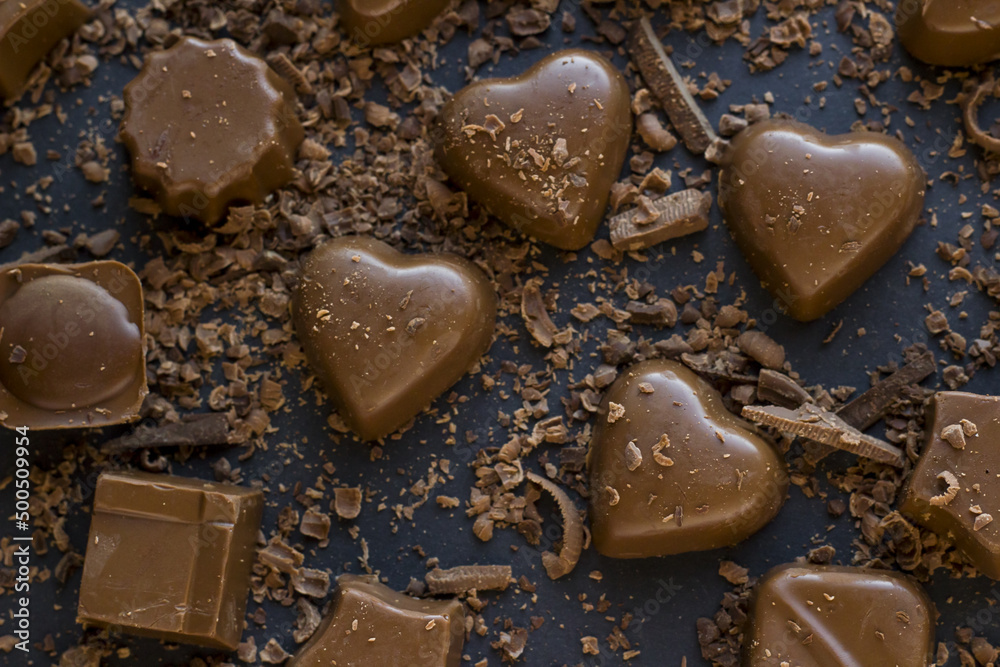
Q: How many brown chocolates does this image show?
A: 13